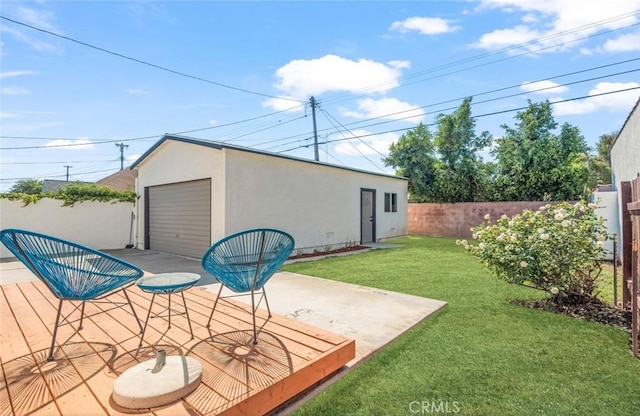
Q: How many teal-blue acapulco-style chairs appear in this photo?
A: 2